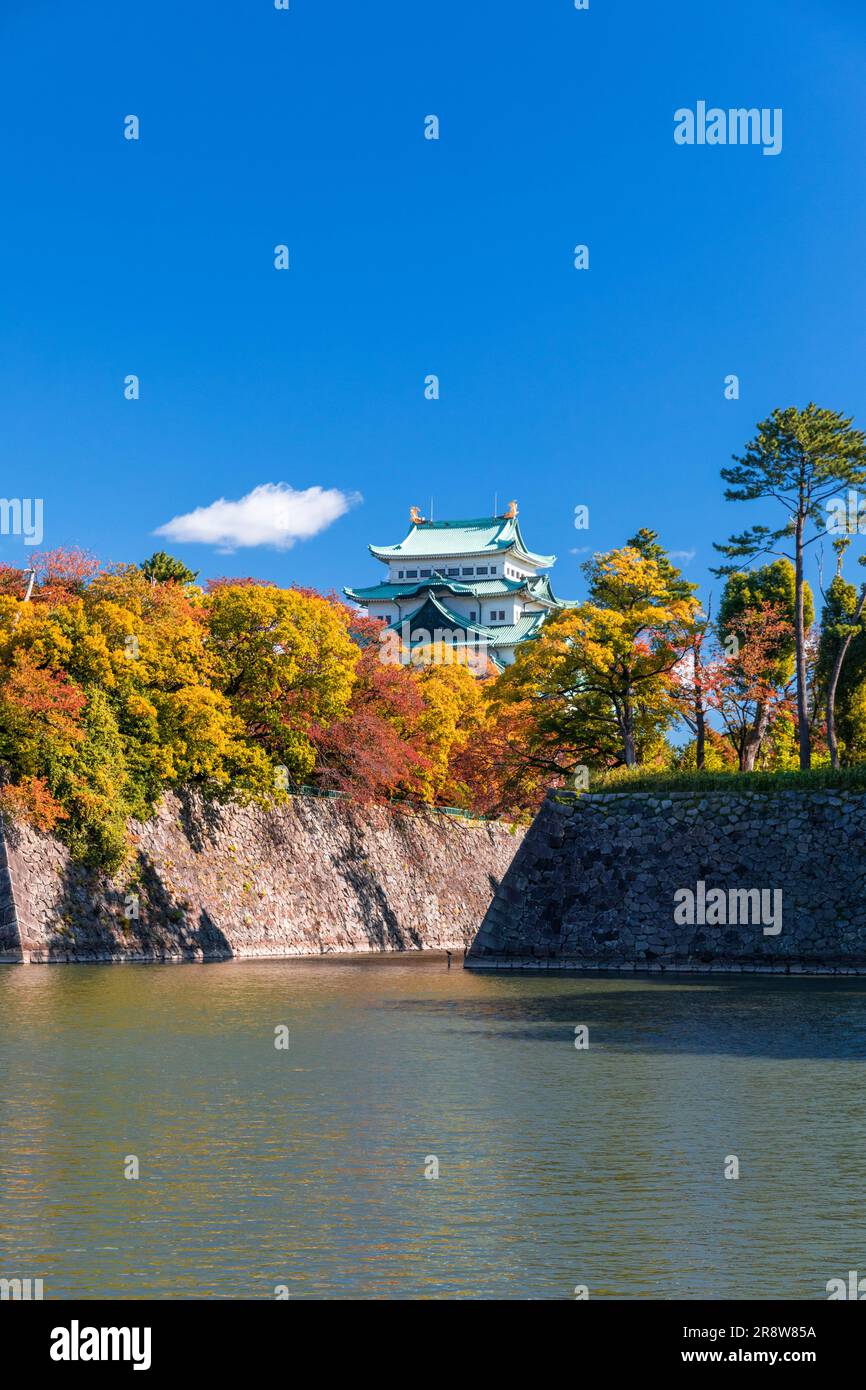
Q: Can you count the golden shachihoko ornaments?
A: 2